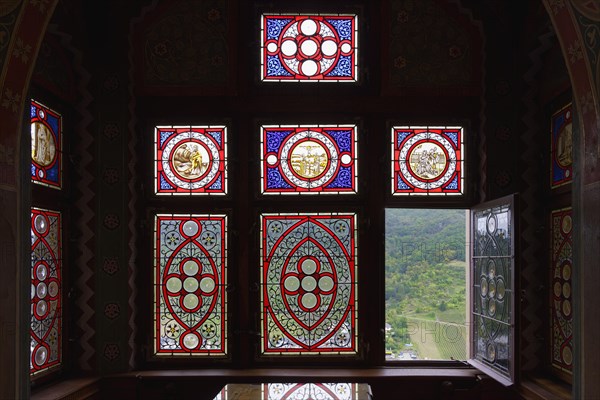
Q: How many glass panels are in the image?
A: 11